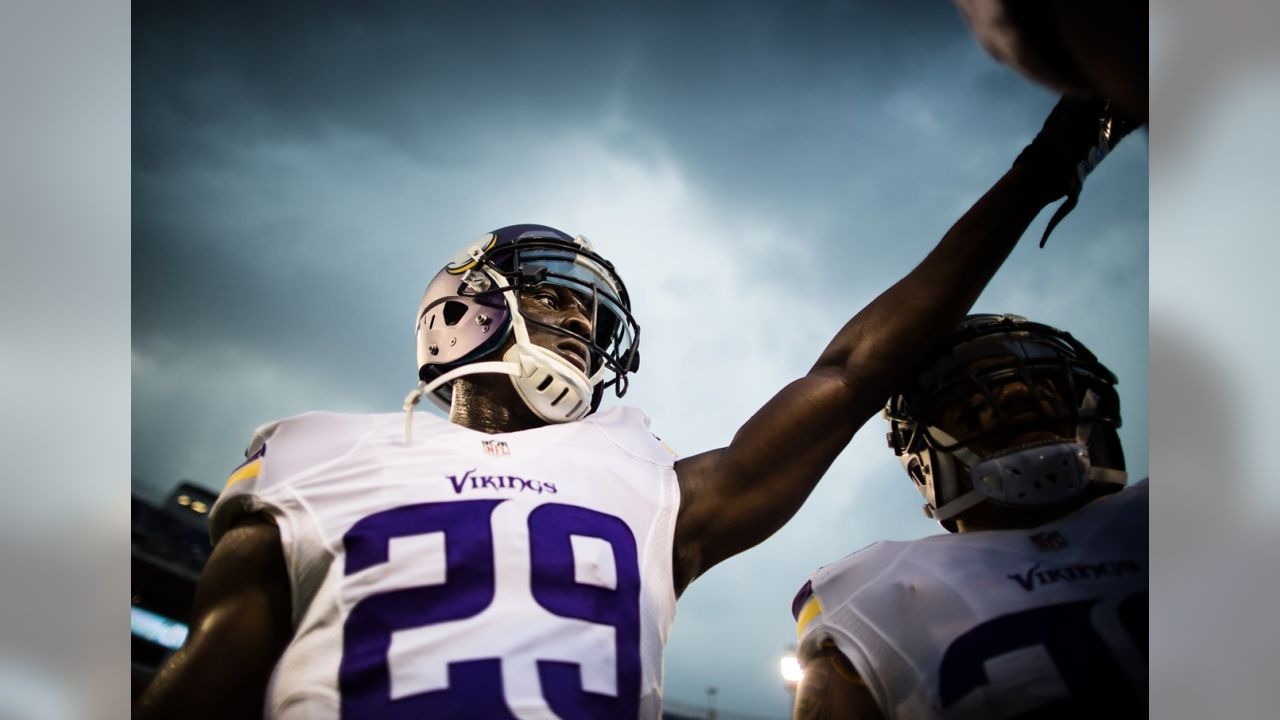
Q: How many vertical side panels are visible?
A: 2